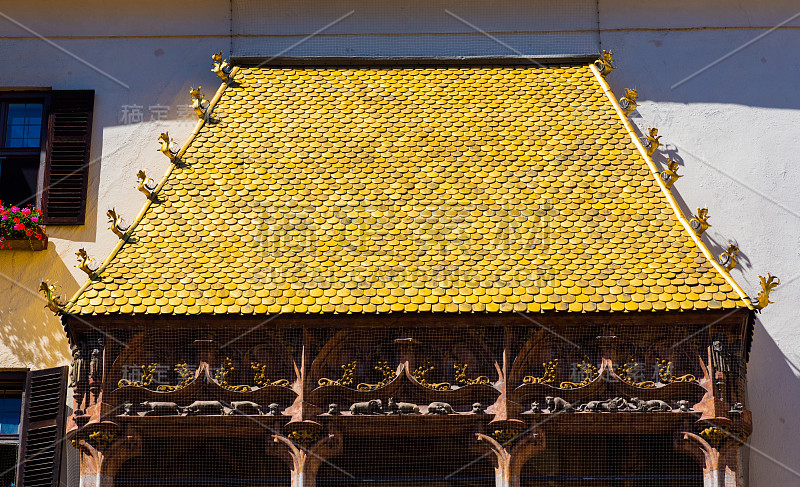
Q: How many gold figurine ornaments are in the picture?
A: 14